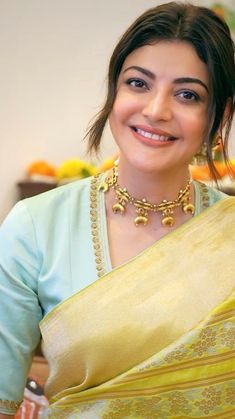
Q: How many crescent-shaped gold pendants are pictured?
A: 5